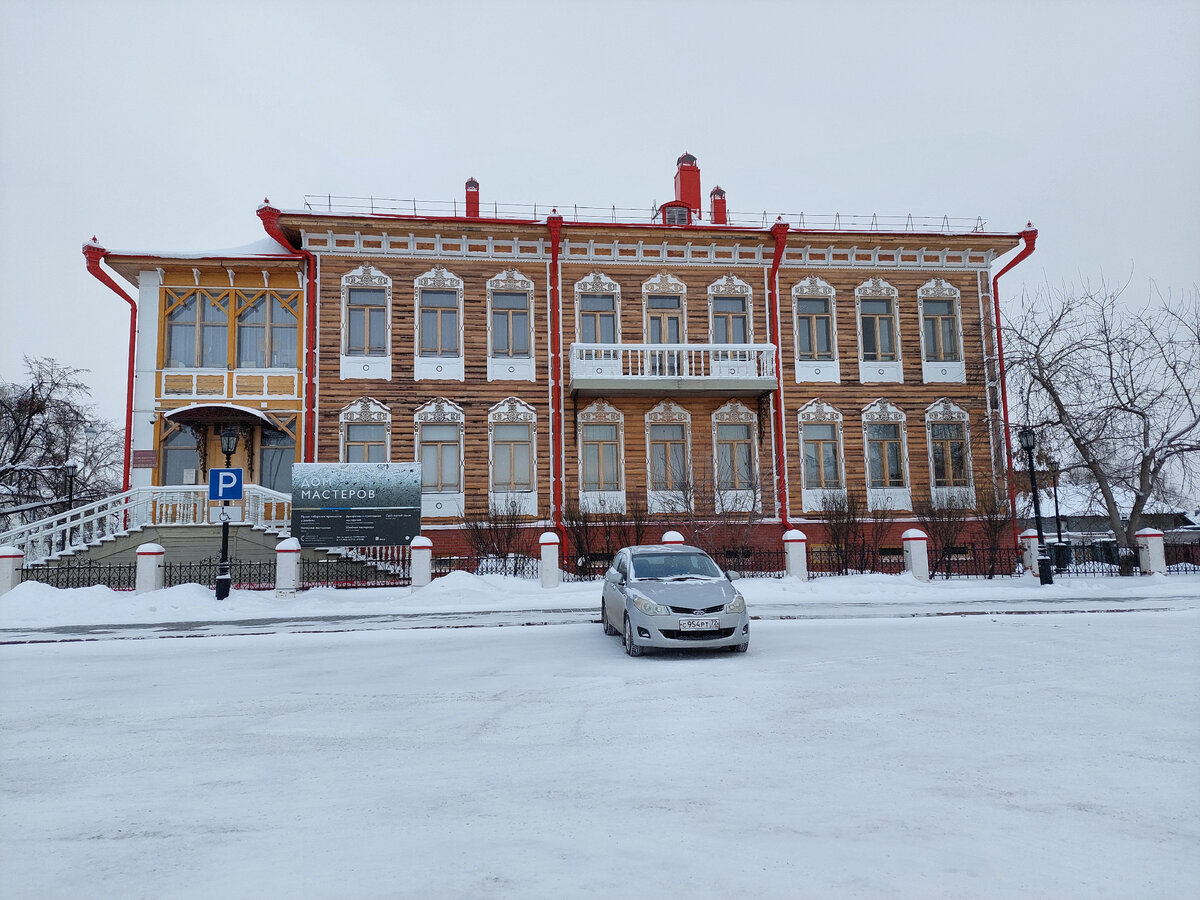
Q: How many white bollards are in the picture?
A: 10